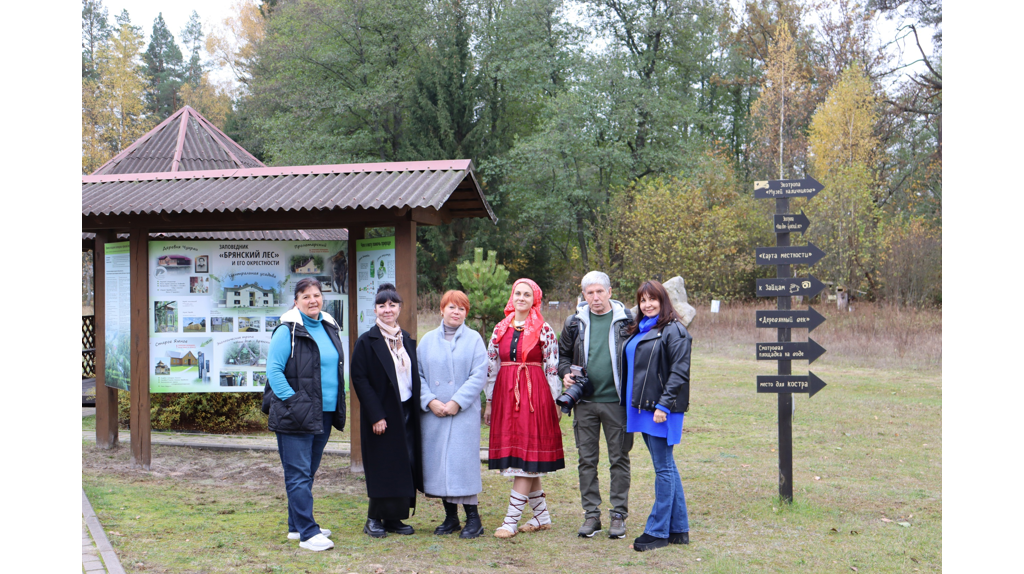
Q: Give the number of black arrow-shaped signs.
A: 7